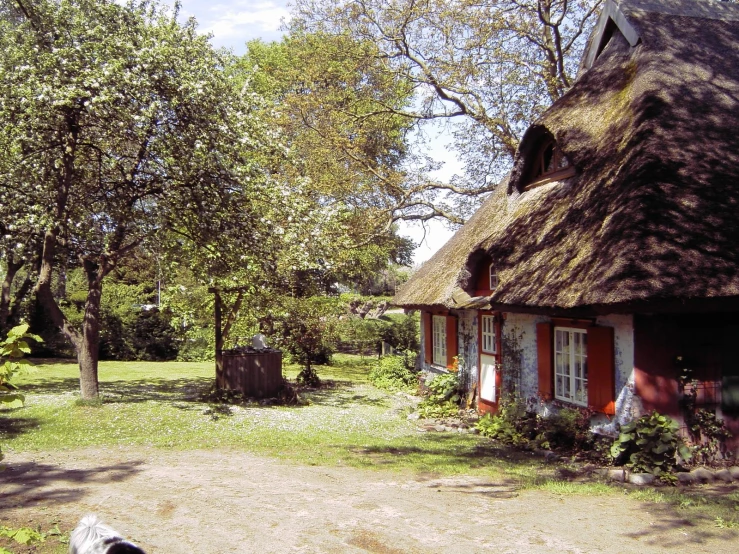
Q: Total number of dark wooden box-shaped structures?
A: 1